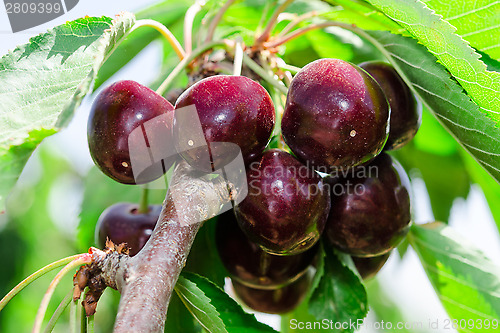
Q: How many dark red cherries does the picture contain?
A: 10